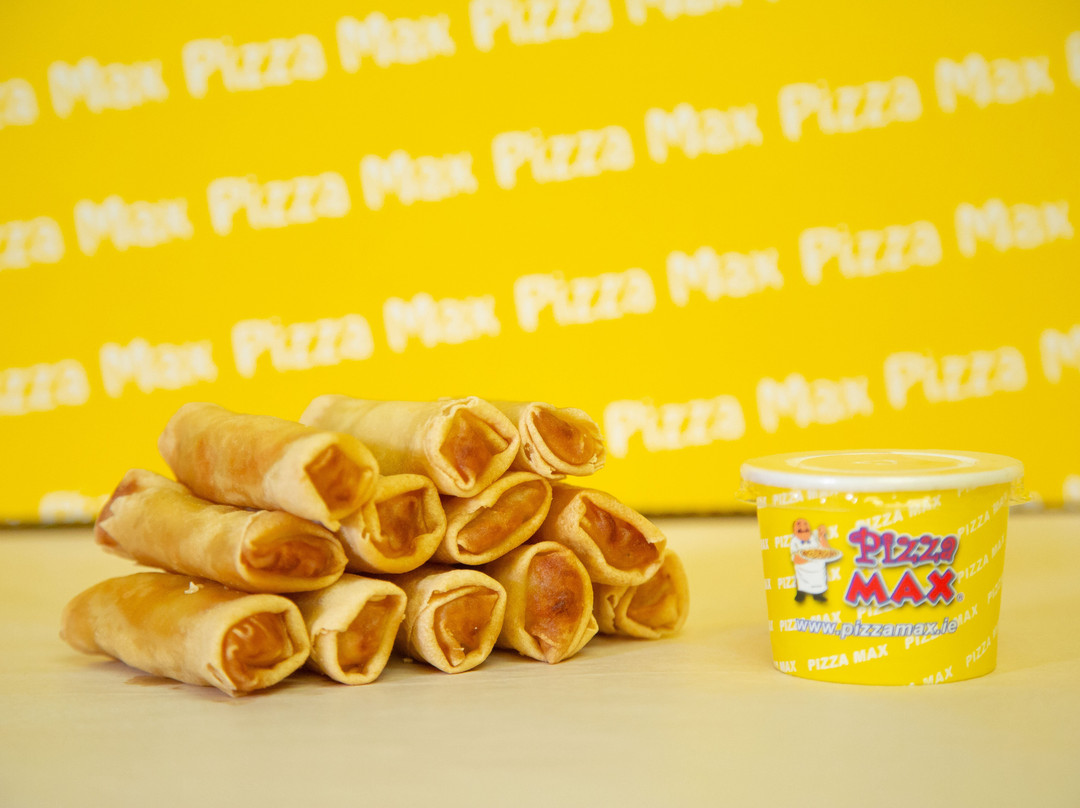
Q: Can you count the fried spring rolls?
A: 12